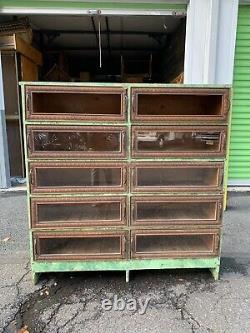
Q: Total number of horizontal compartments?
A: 10